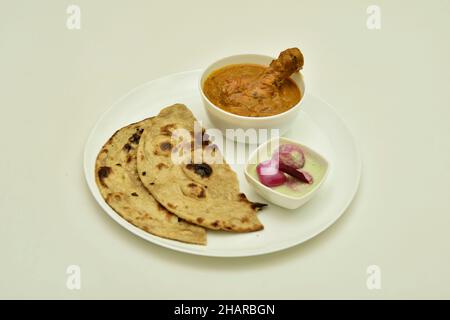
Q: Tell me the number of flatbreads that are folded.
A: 2